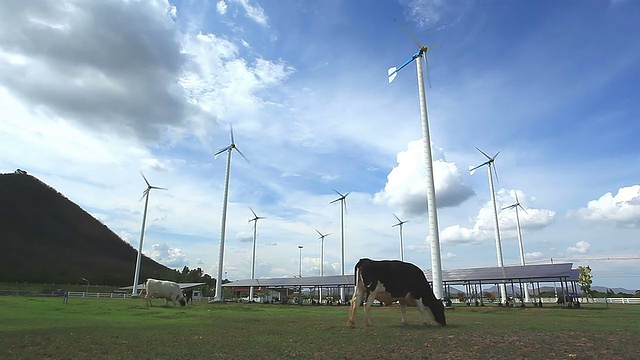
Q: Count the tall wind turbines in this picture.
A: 9